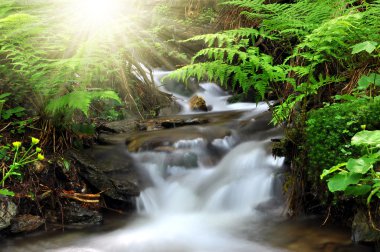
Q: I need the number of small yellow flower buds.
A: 4